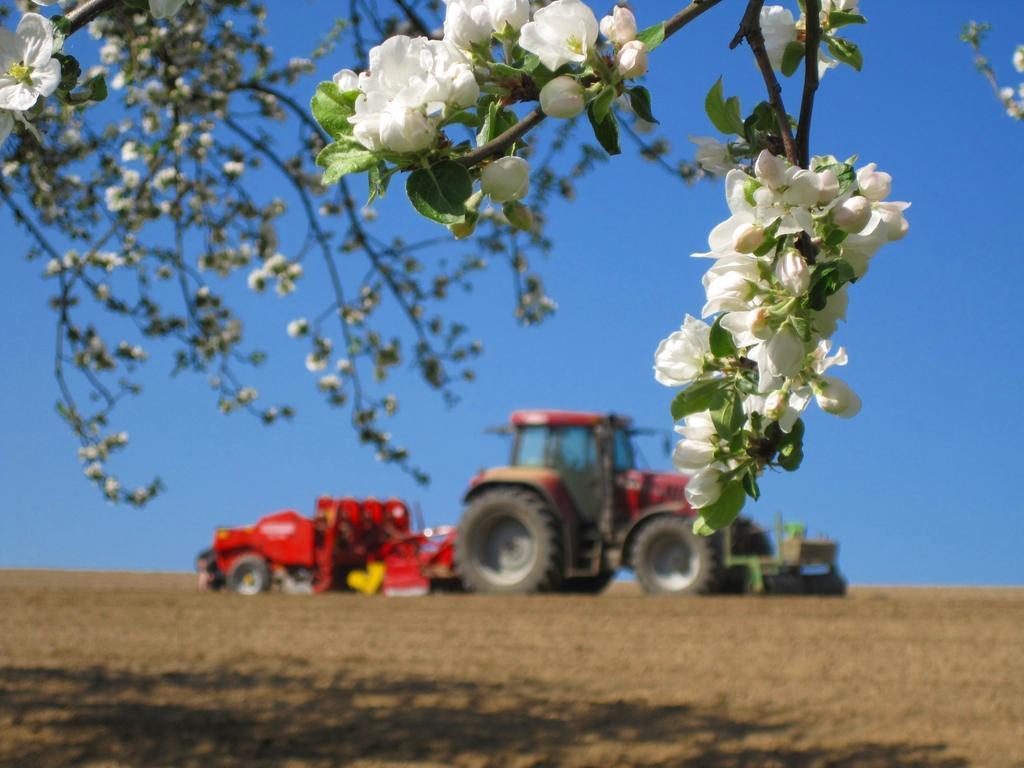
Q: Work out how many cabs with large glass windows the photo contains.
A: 1